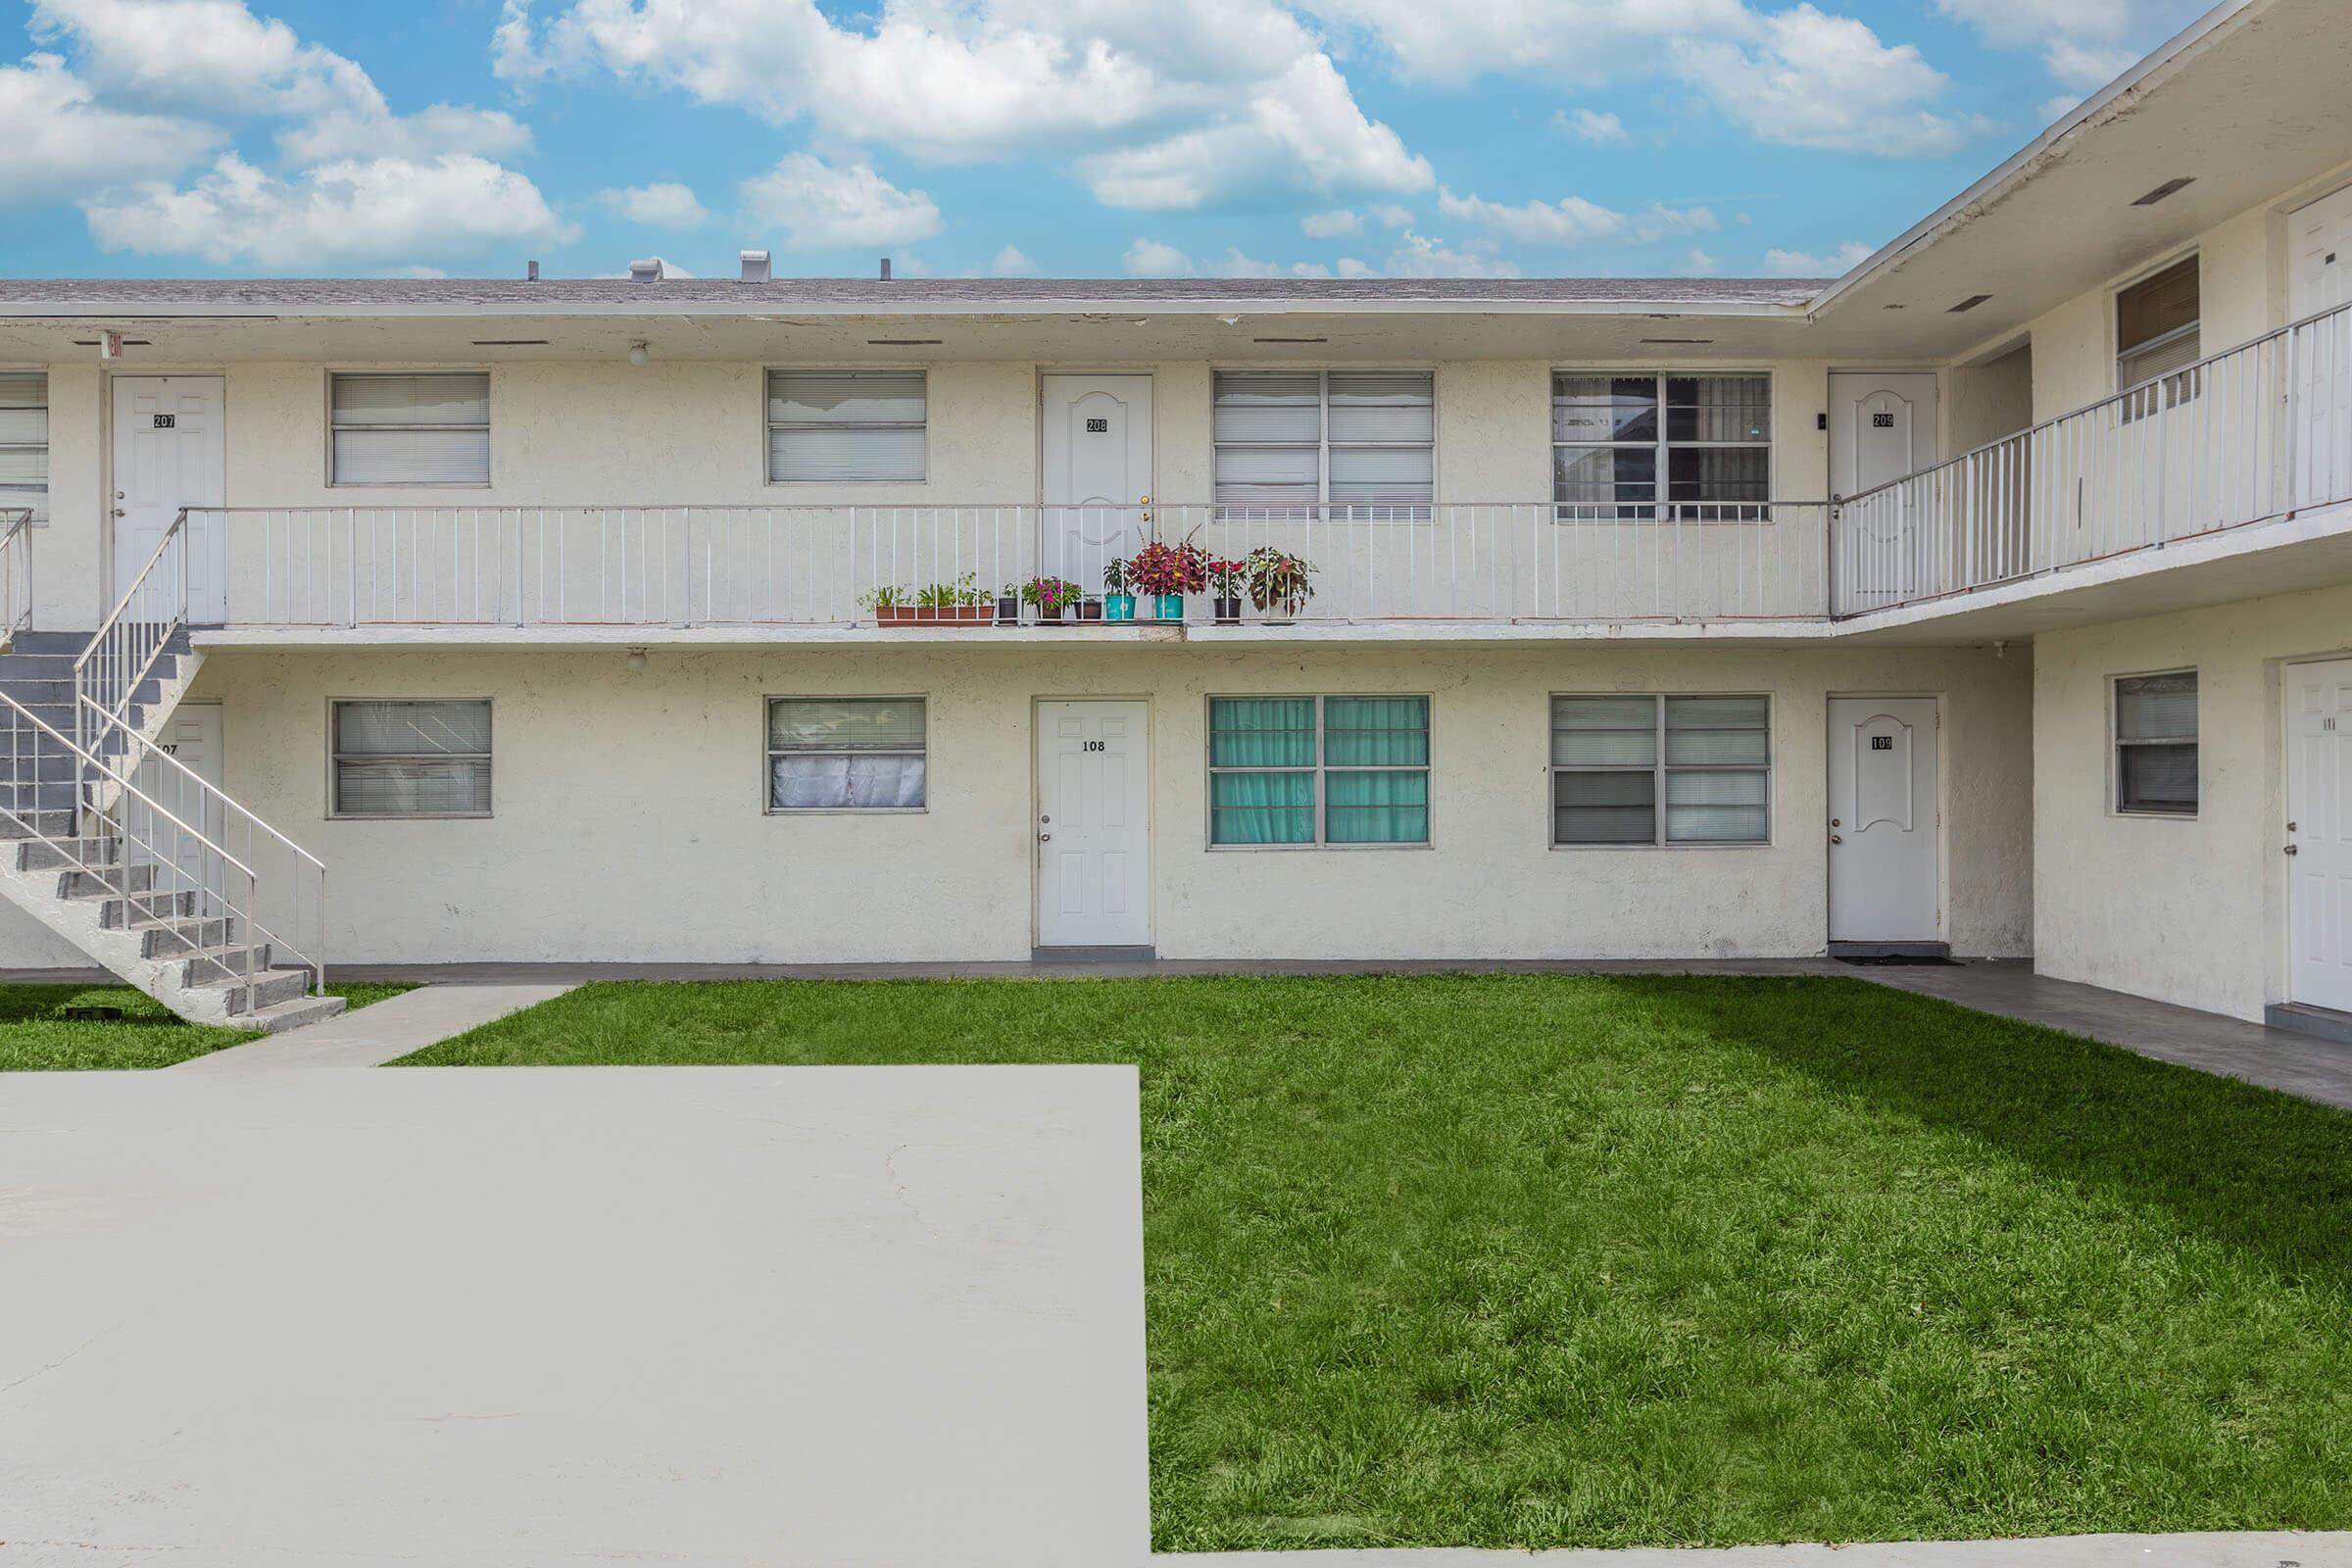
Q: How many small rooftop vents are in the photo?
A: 4